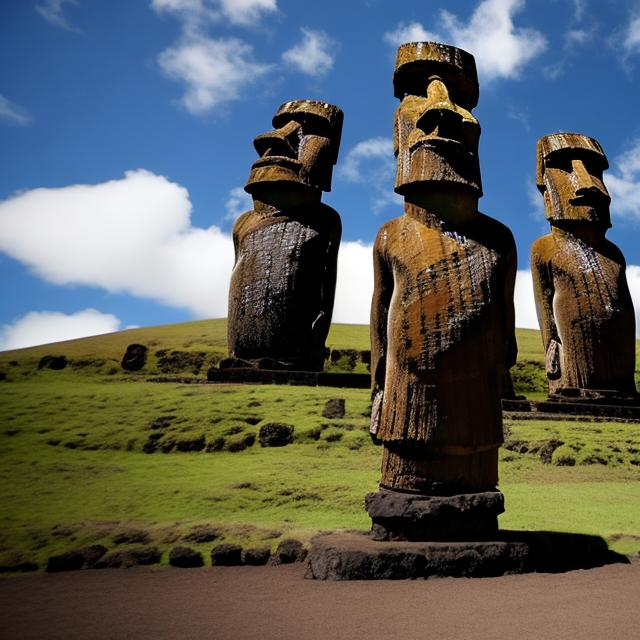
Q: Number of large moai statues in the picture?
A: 3